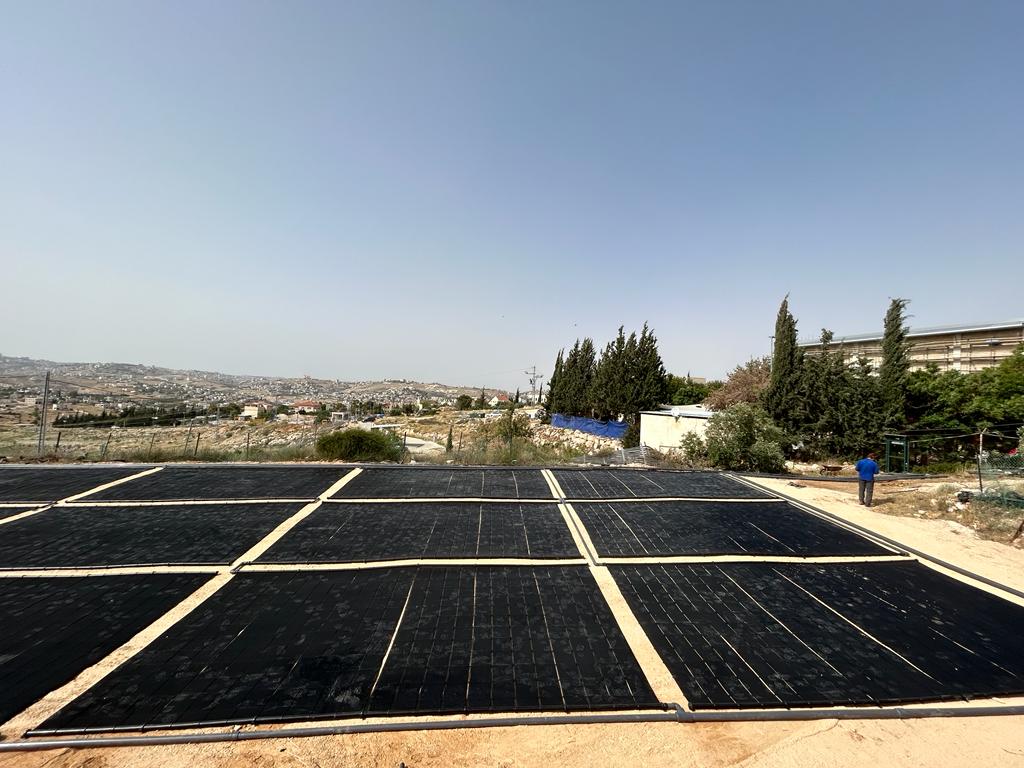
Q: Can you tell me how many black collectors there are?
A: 11